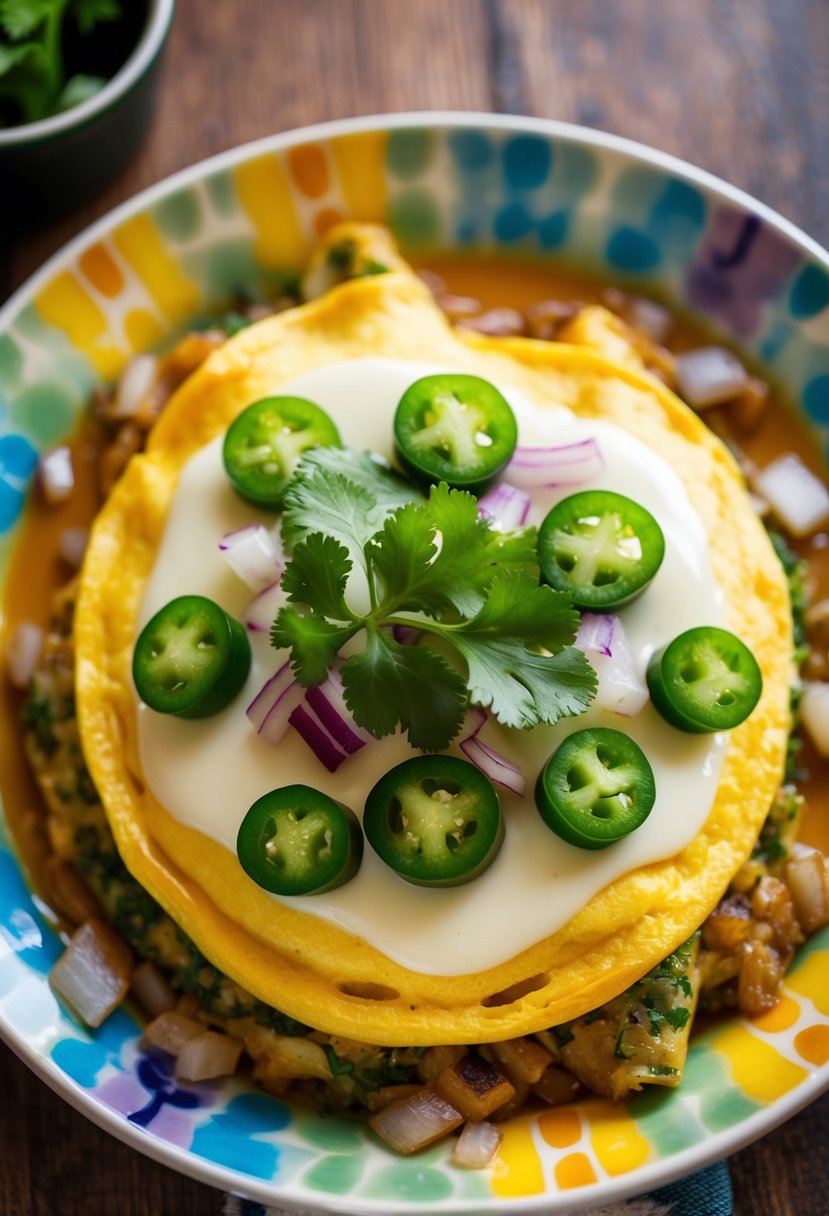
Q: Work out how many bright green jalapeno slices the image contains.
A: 8